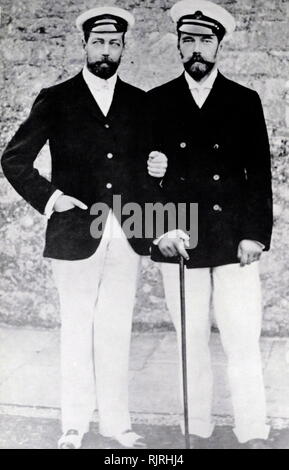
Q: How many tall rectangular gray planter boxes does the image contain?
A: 0